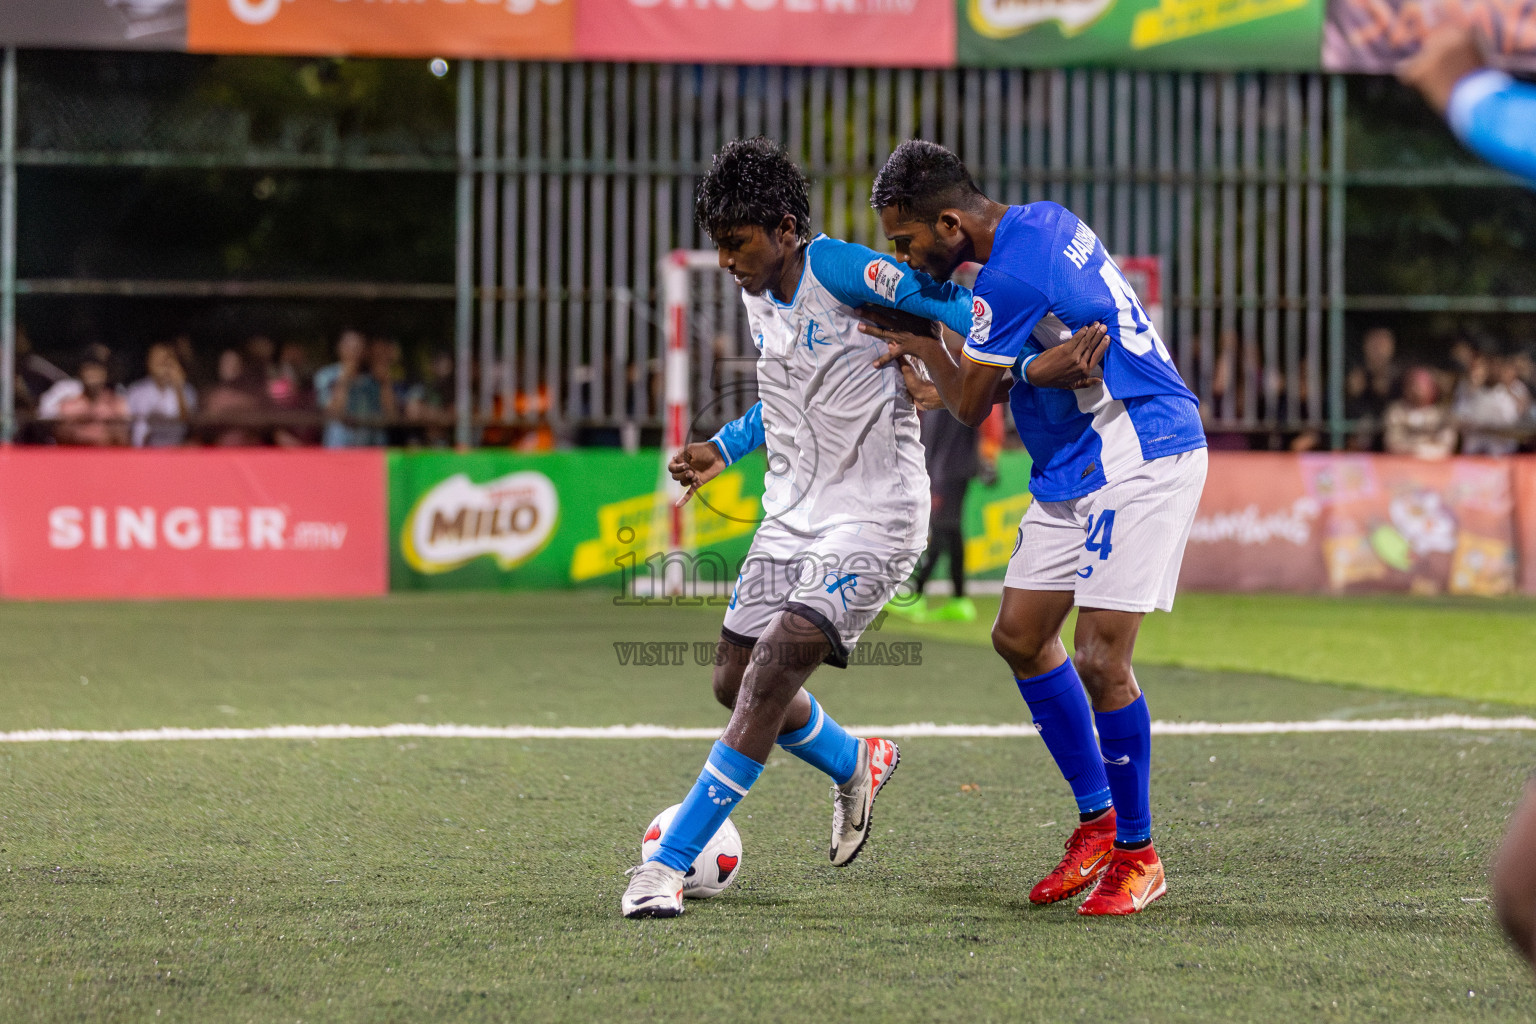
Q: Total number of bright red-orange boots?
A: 2